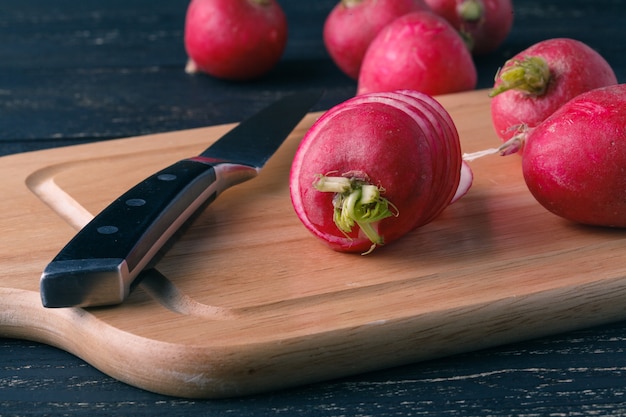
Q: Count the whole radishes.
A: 6